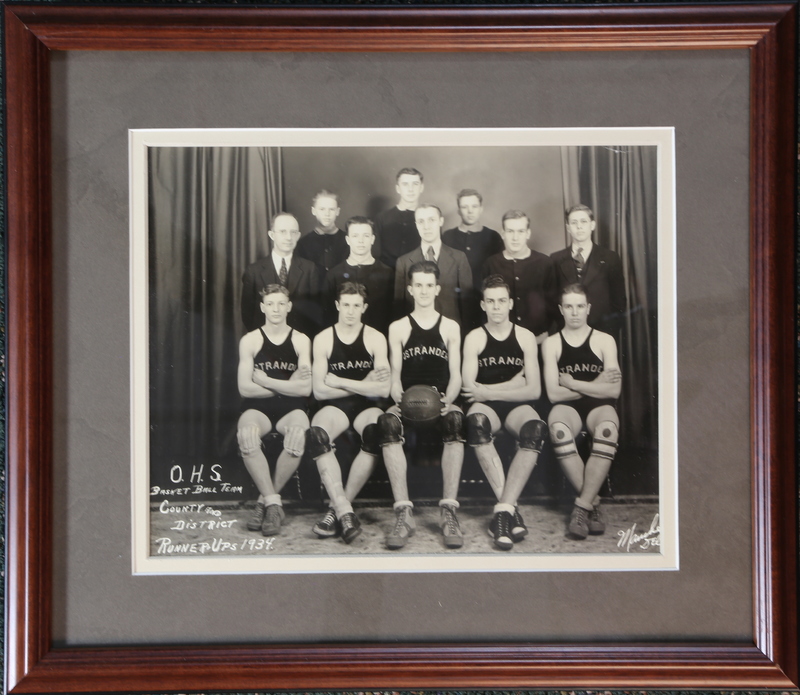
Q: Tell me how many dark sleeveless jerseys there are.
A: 5